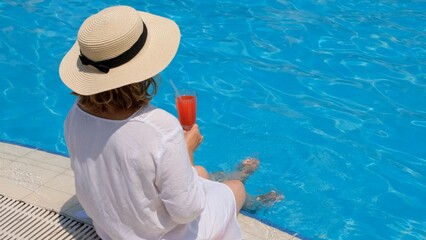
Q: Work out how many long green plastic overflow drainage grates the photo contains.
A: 0